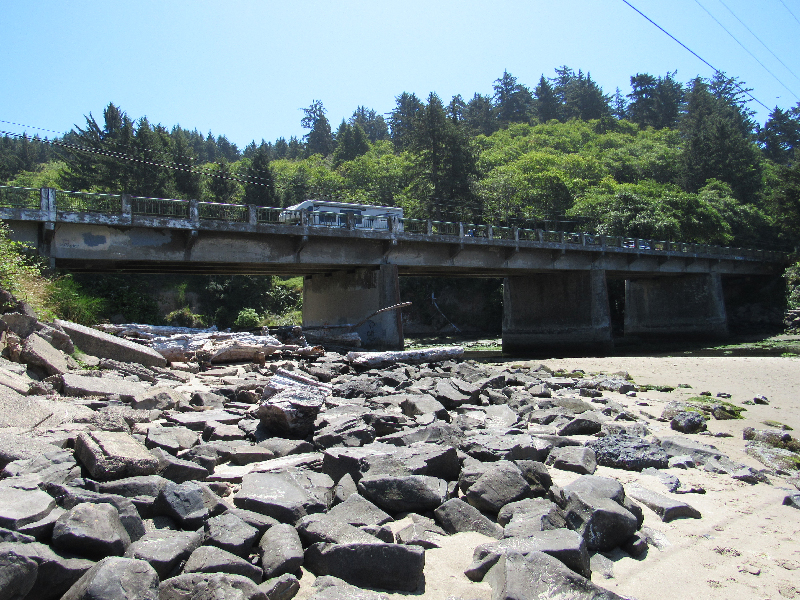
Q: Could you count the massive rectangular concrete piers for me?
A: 3